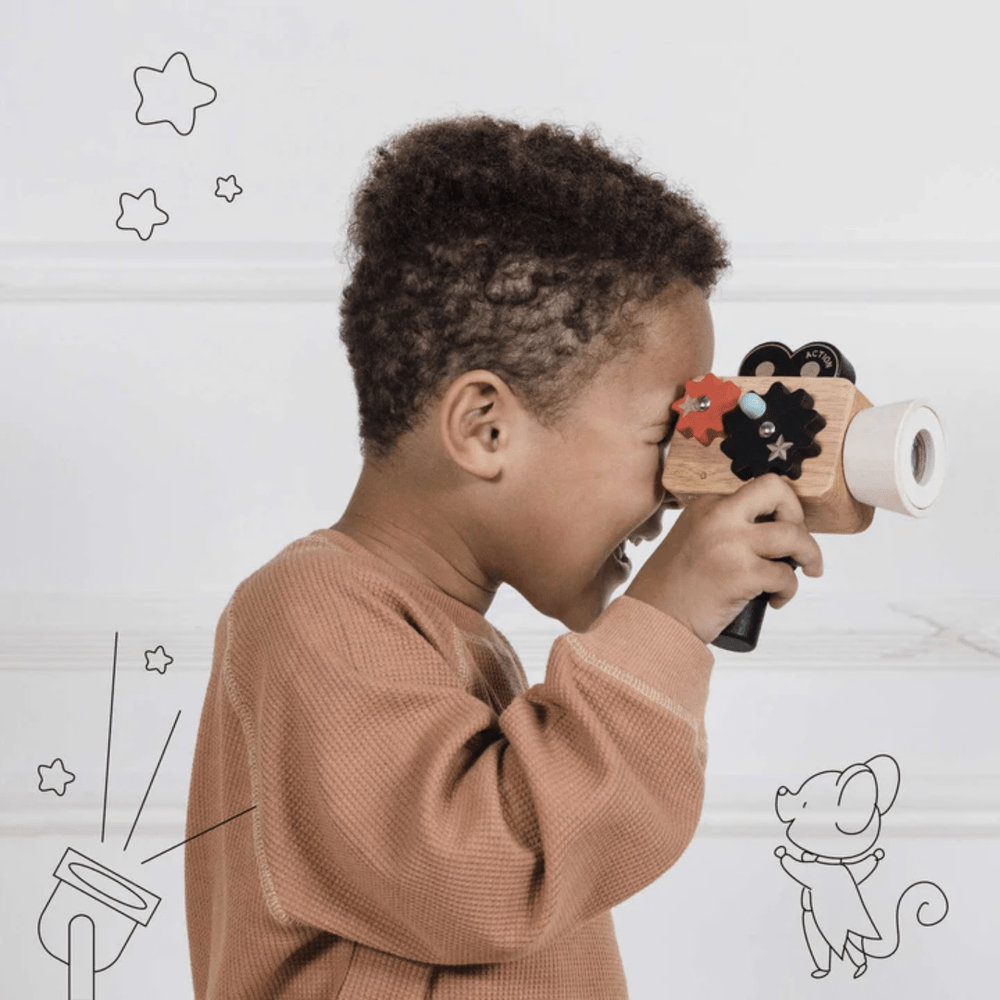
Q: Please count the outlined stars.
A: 5